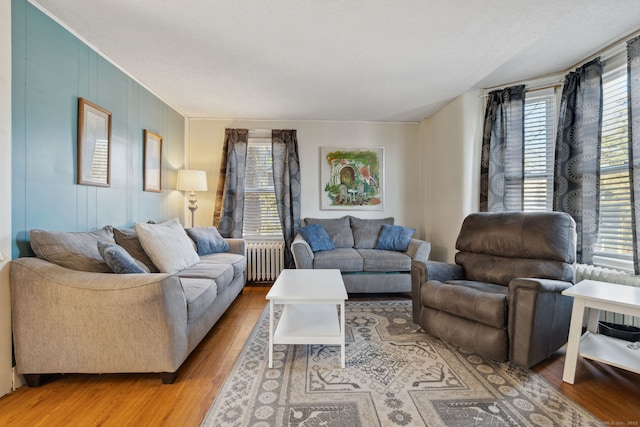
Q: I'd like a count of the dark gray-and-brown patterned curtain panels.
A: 5